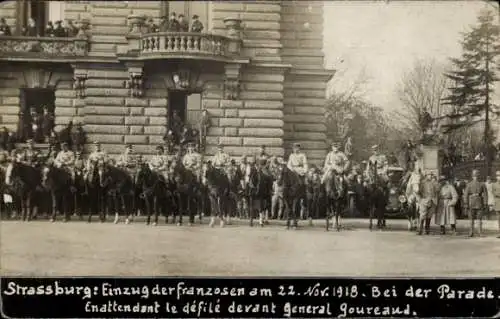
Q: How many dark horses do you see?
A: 11